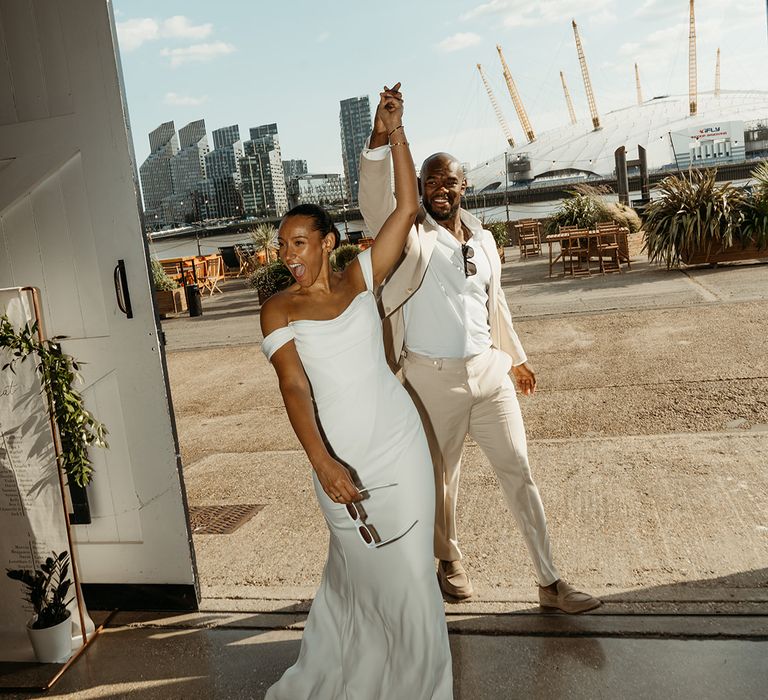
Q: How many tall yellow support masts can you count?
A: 7